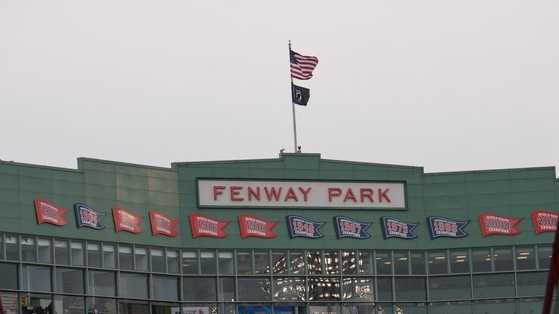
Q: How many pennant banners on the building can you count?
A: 12